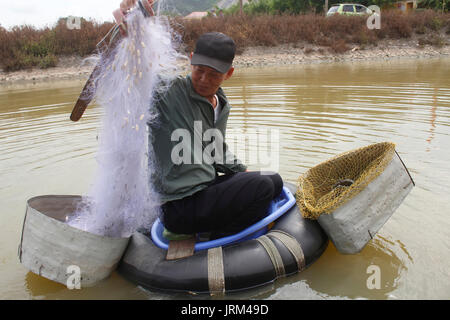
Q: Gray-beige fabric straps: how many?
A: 3